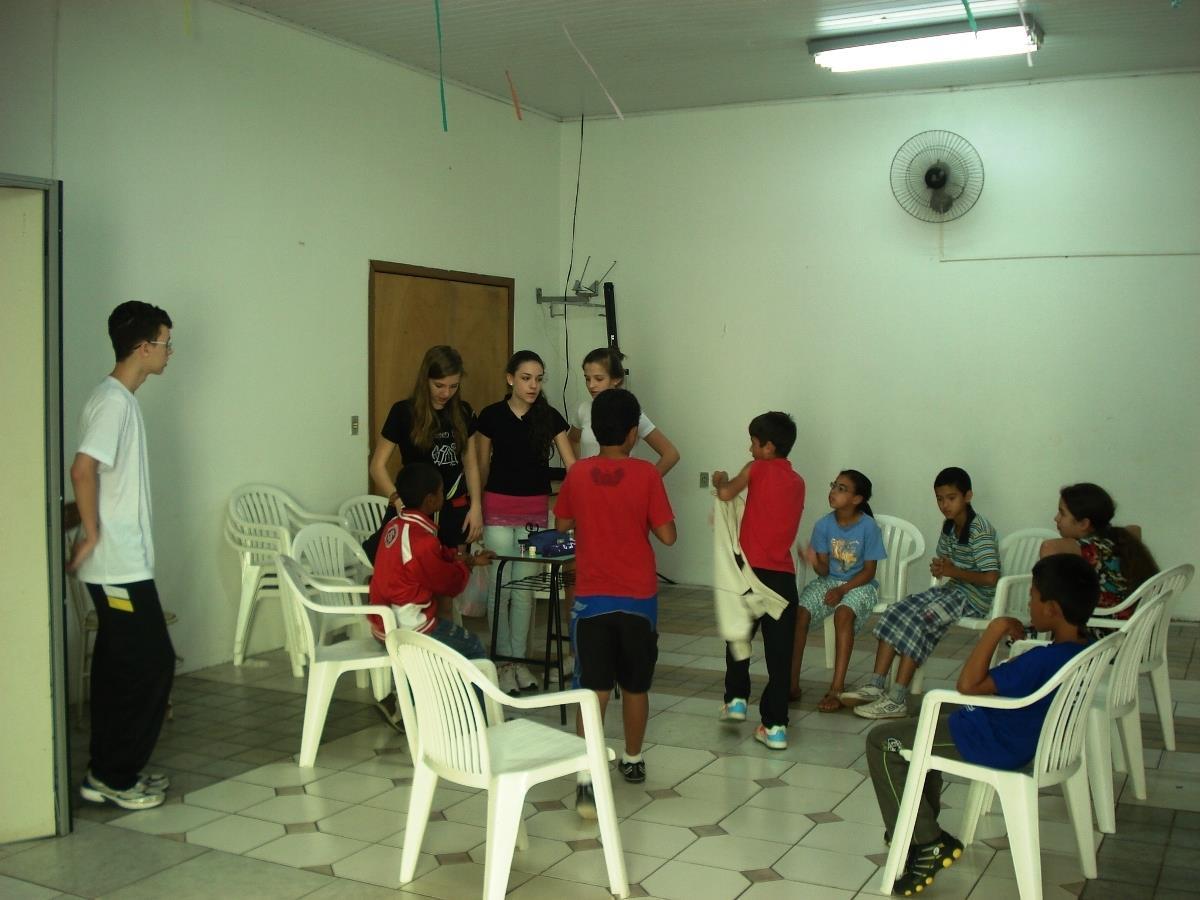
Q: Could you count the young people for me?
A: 11